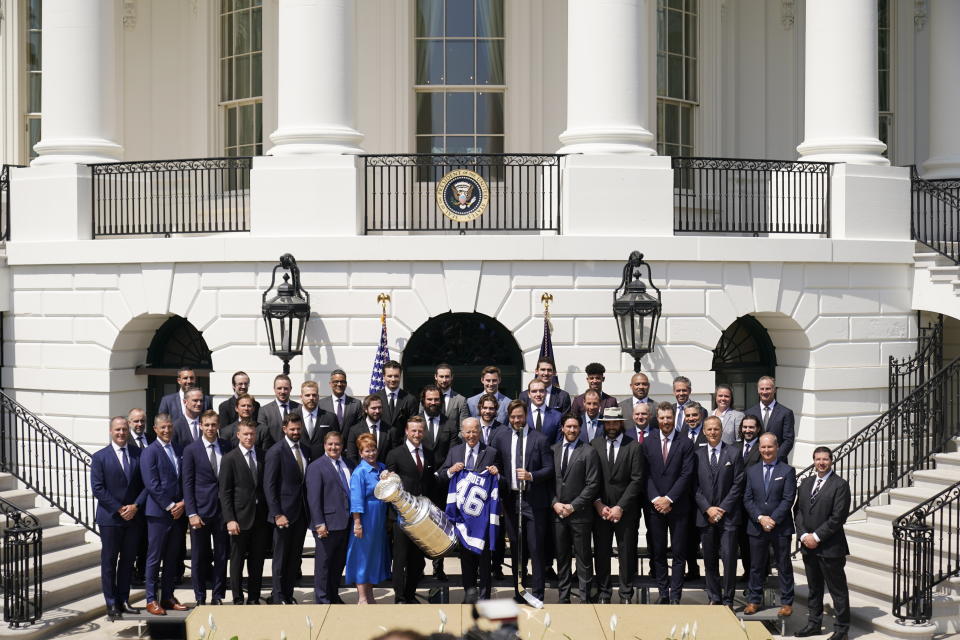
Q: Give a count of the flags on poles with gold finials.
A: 2